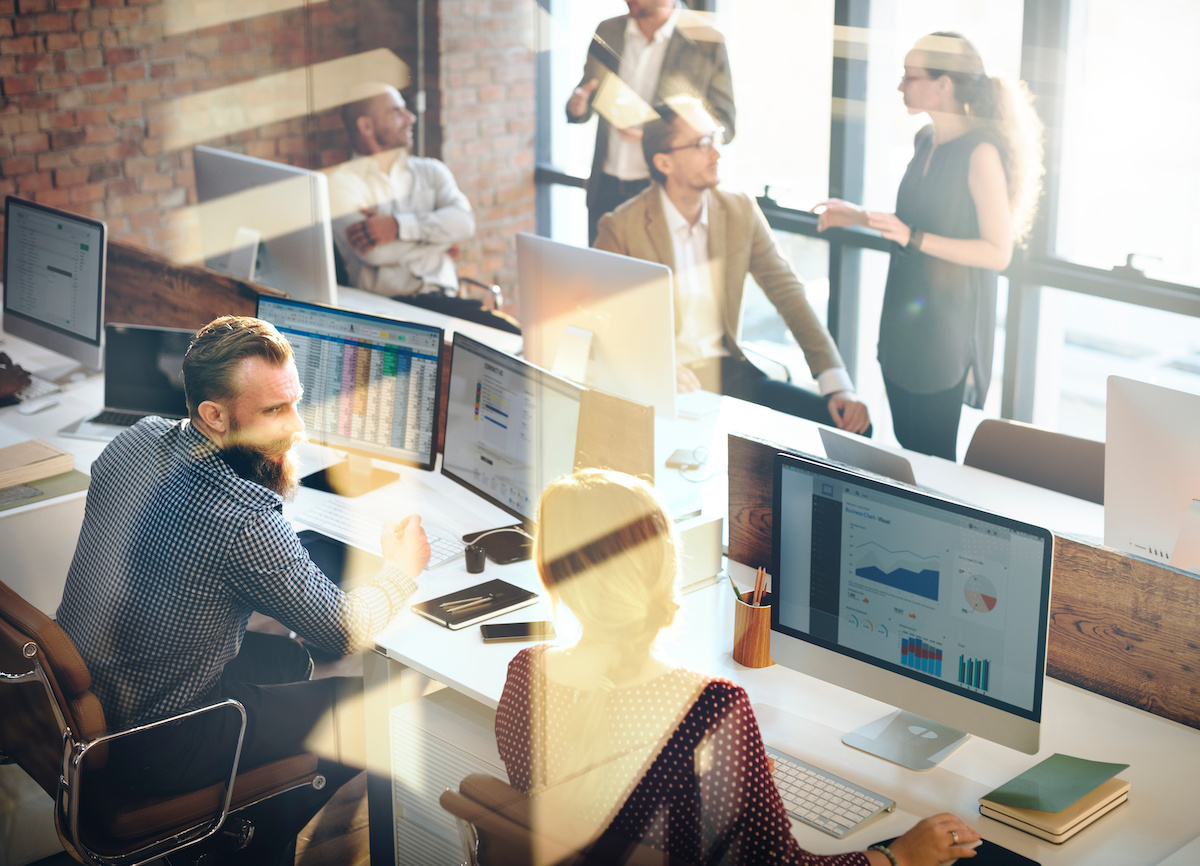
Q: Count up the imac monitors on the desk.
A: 5